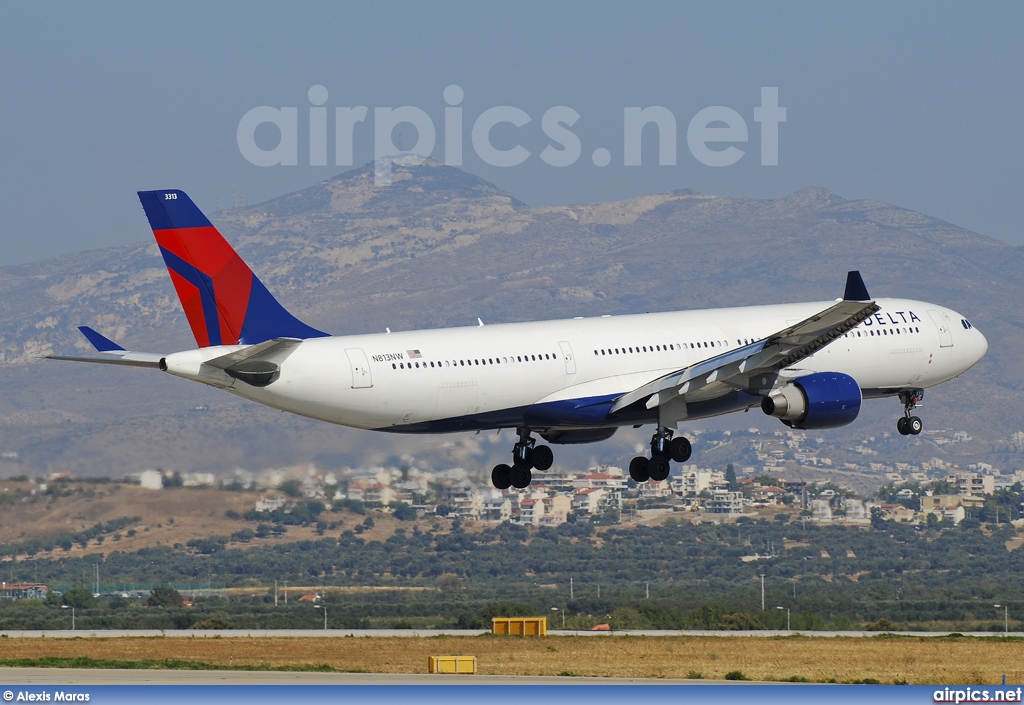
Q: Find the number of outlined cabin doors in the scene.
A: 3